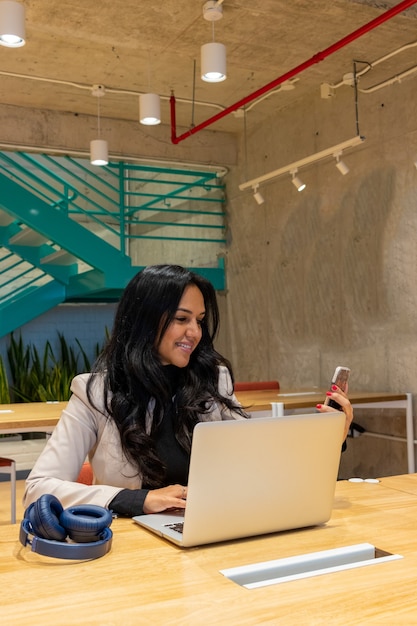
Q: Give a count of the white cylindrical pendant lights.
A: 4